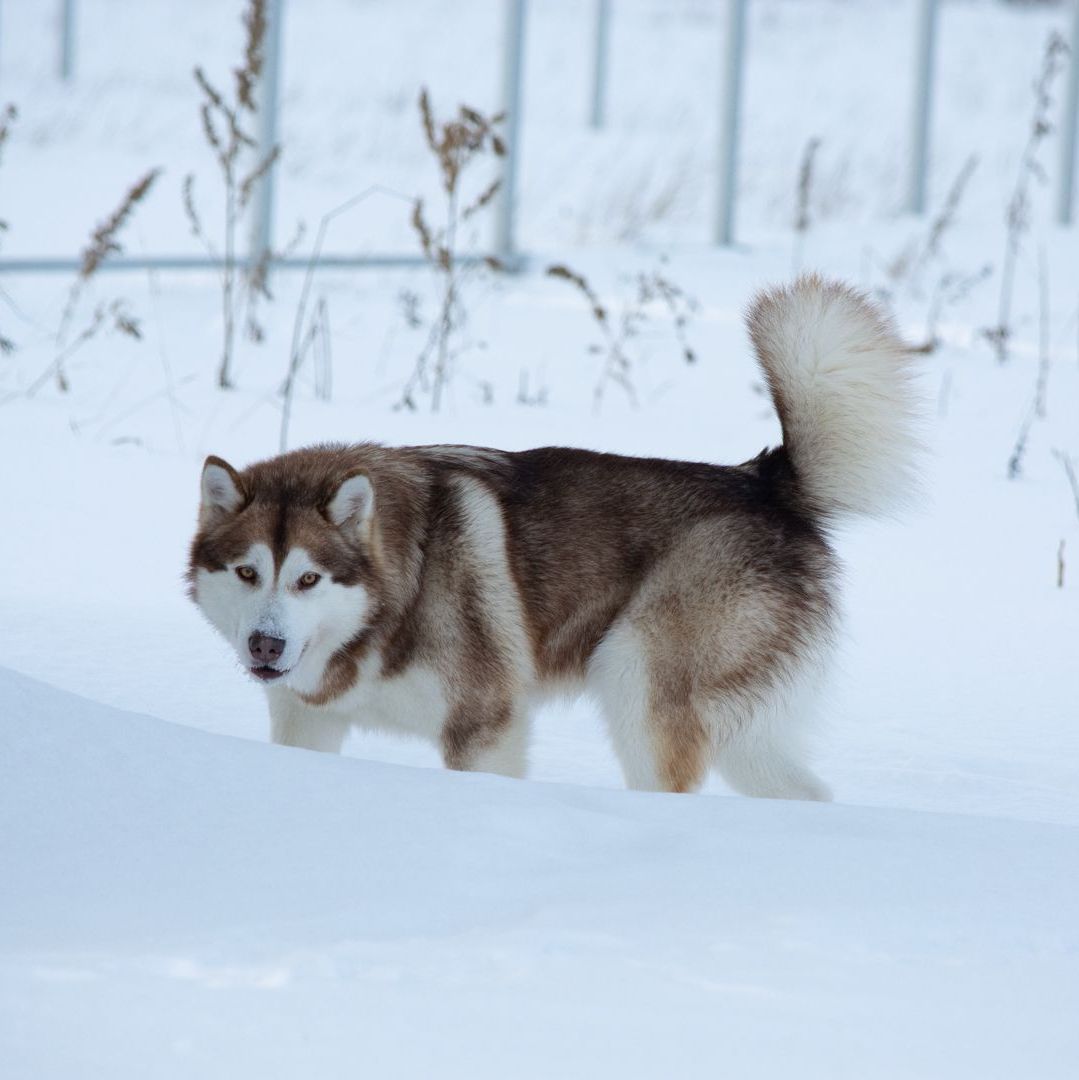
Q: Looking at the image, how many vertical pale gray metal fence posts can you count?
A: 7